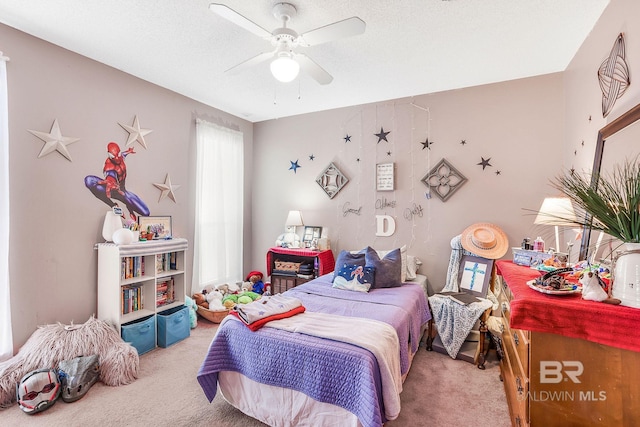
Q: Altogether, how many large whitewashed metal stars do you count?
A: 3